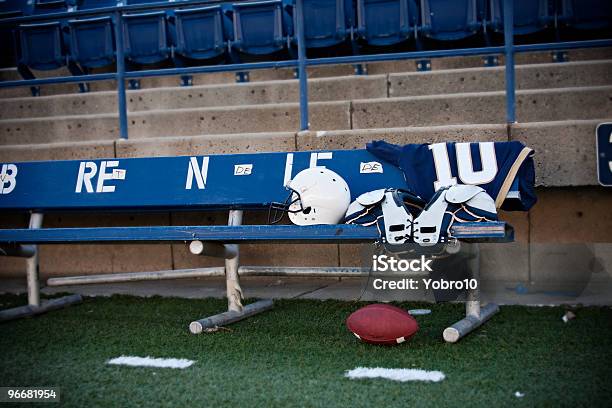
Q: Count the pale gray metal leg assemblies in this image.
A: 3